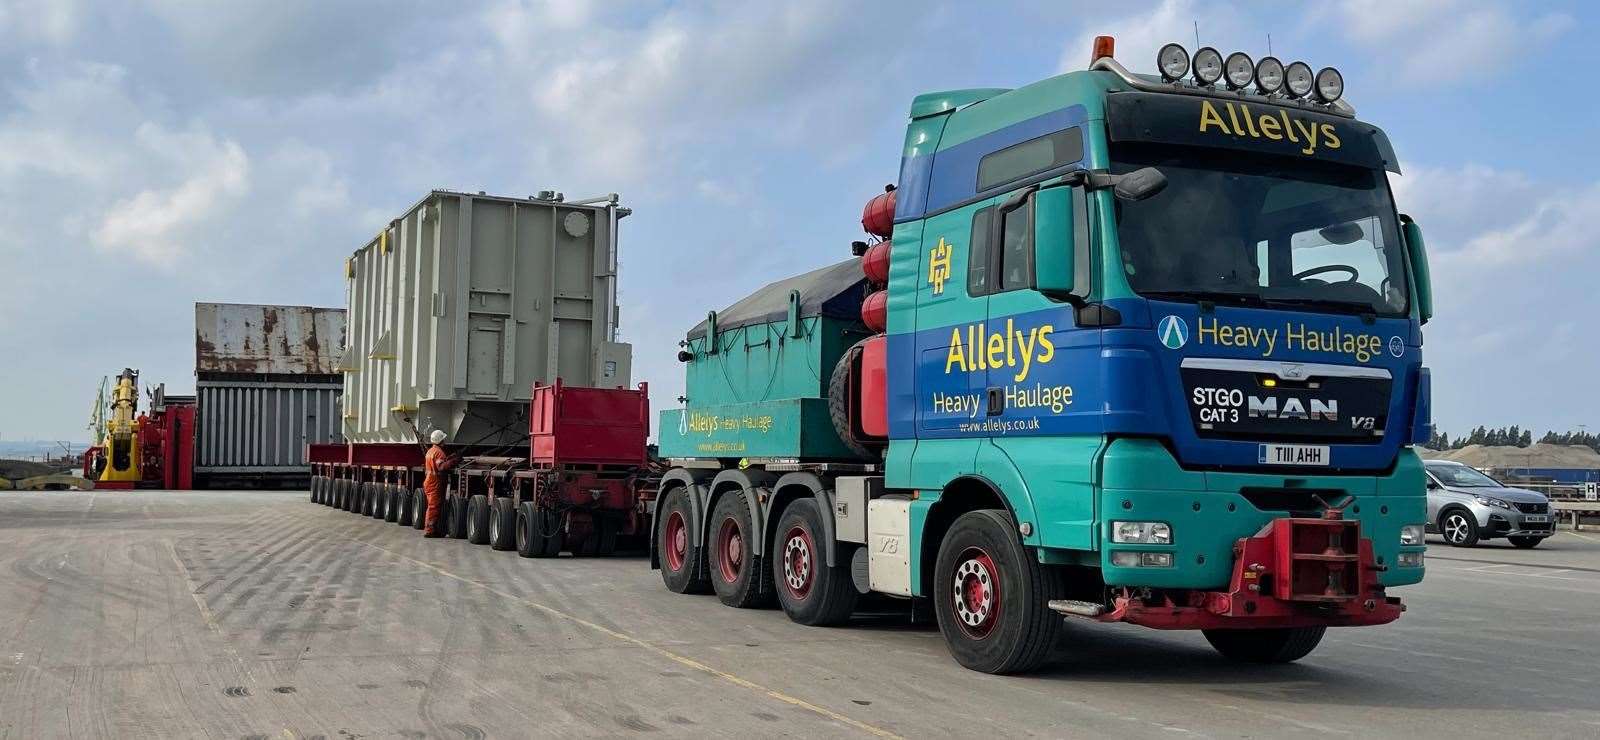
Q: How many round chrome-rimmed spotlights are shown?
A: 6